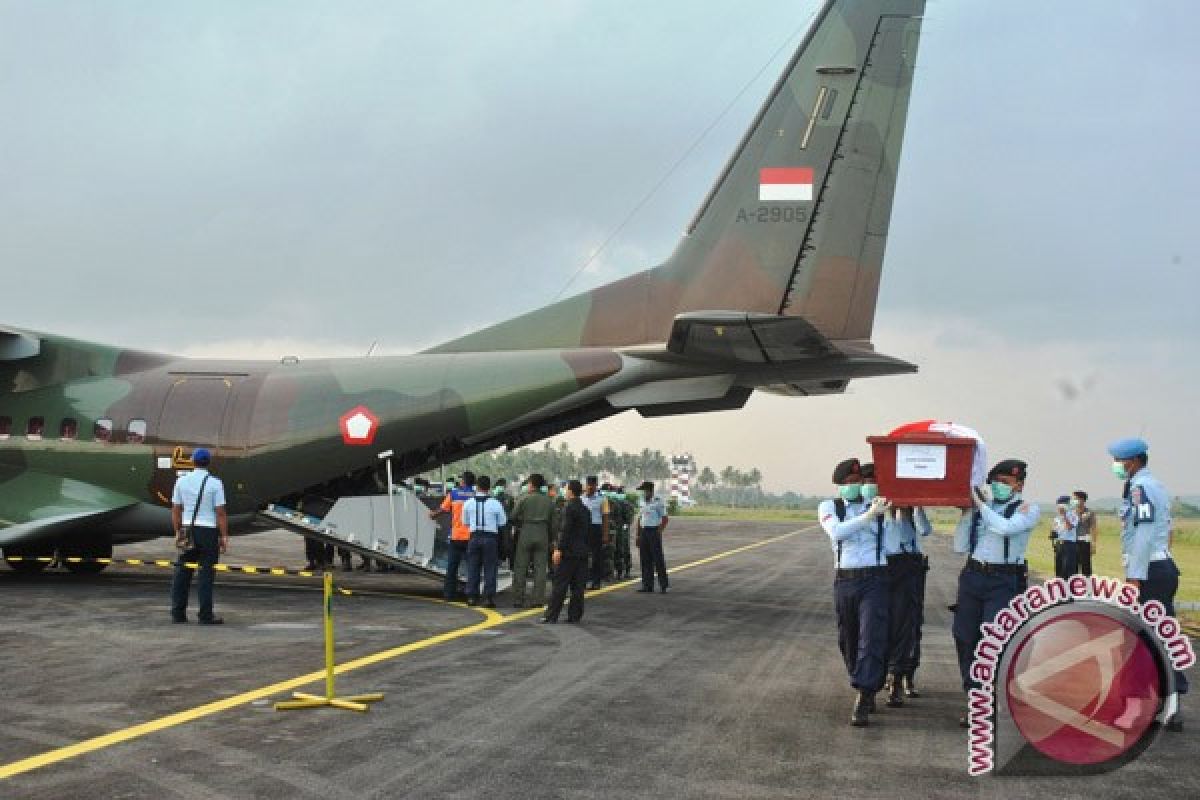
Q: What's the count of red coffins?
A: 1